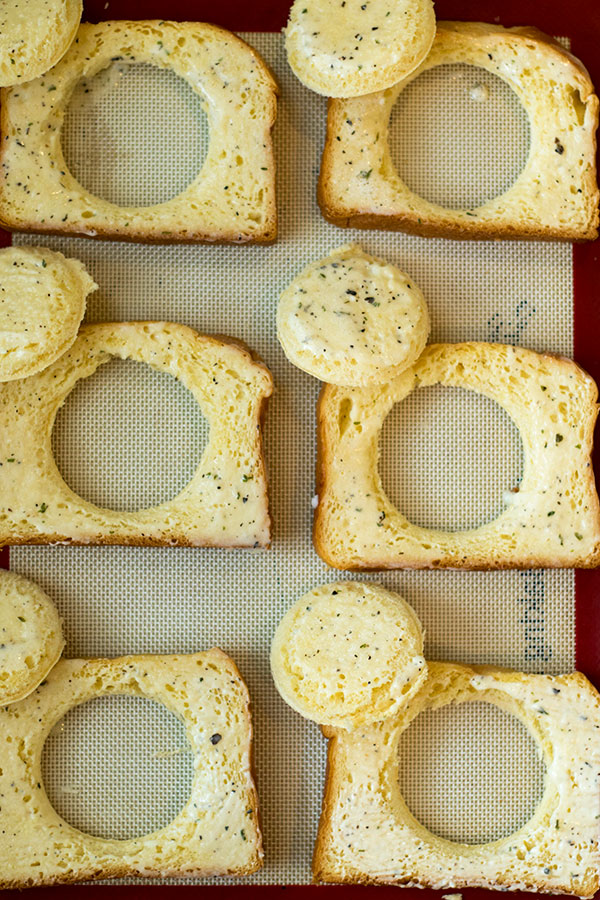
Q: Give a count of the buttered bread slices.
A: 6